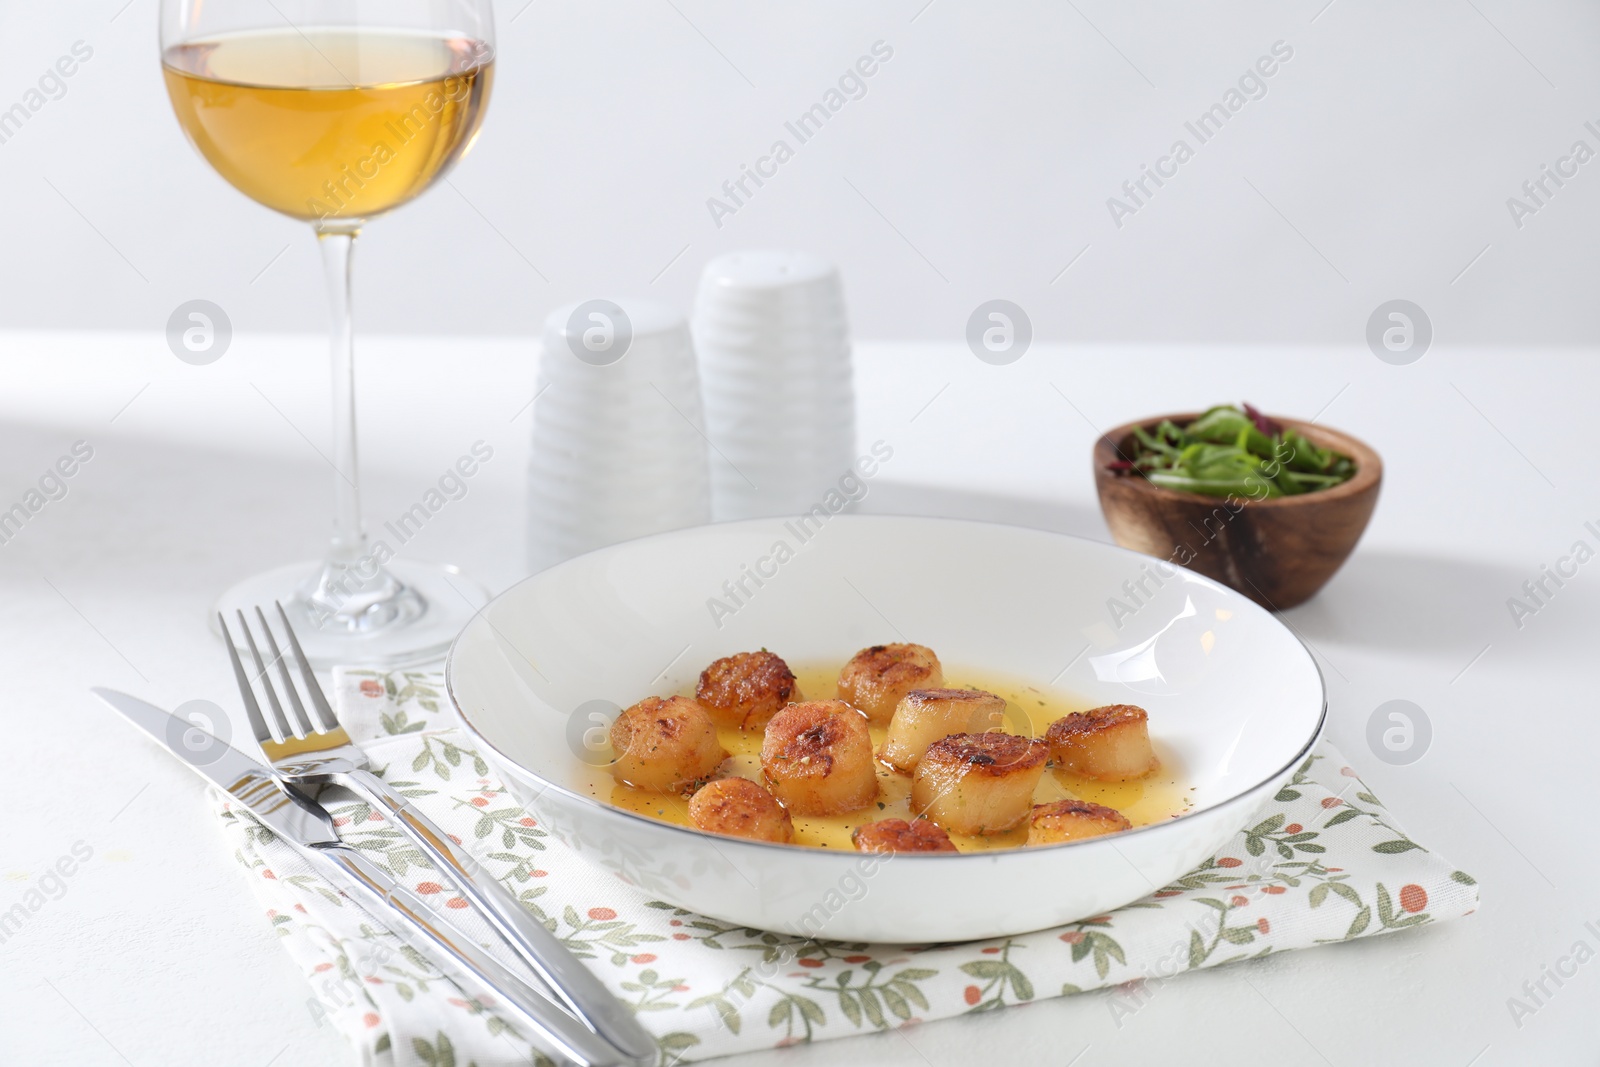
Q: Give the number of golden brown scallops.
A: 10